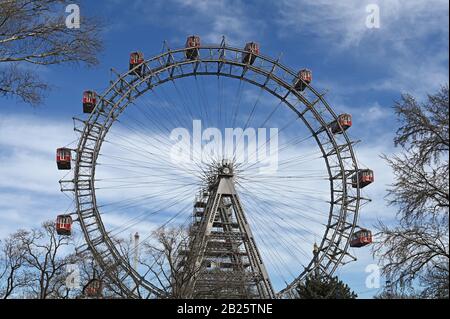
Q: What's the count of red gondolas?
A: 11